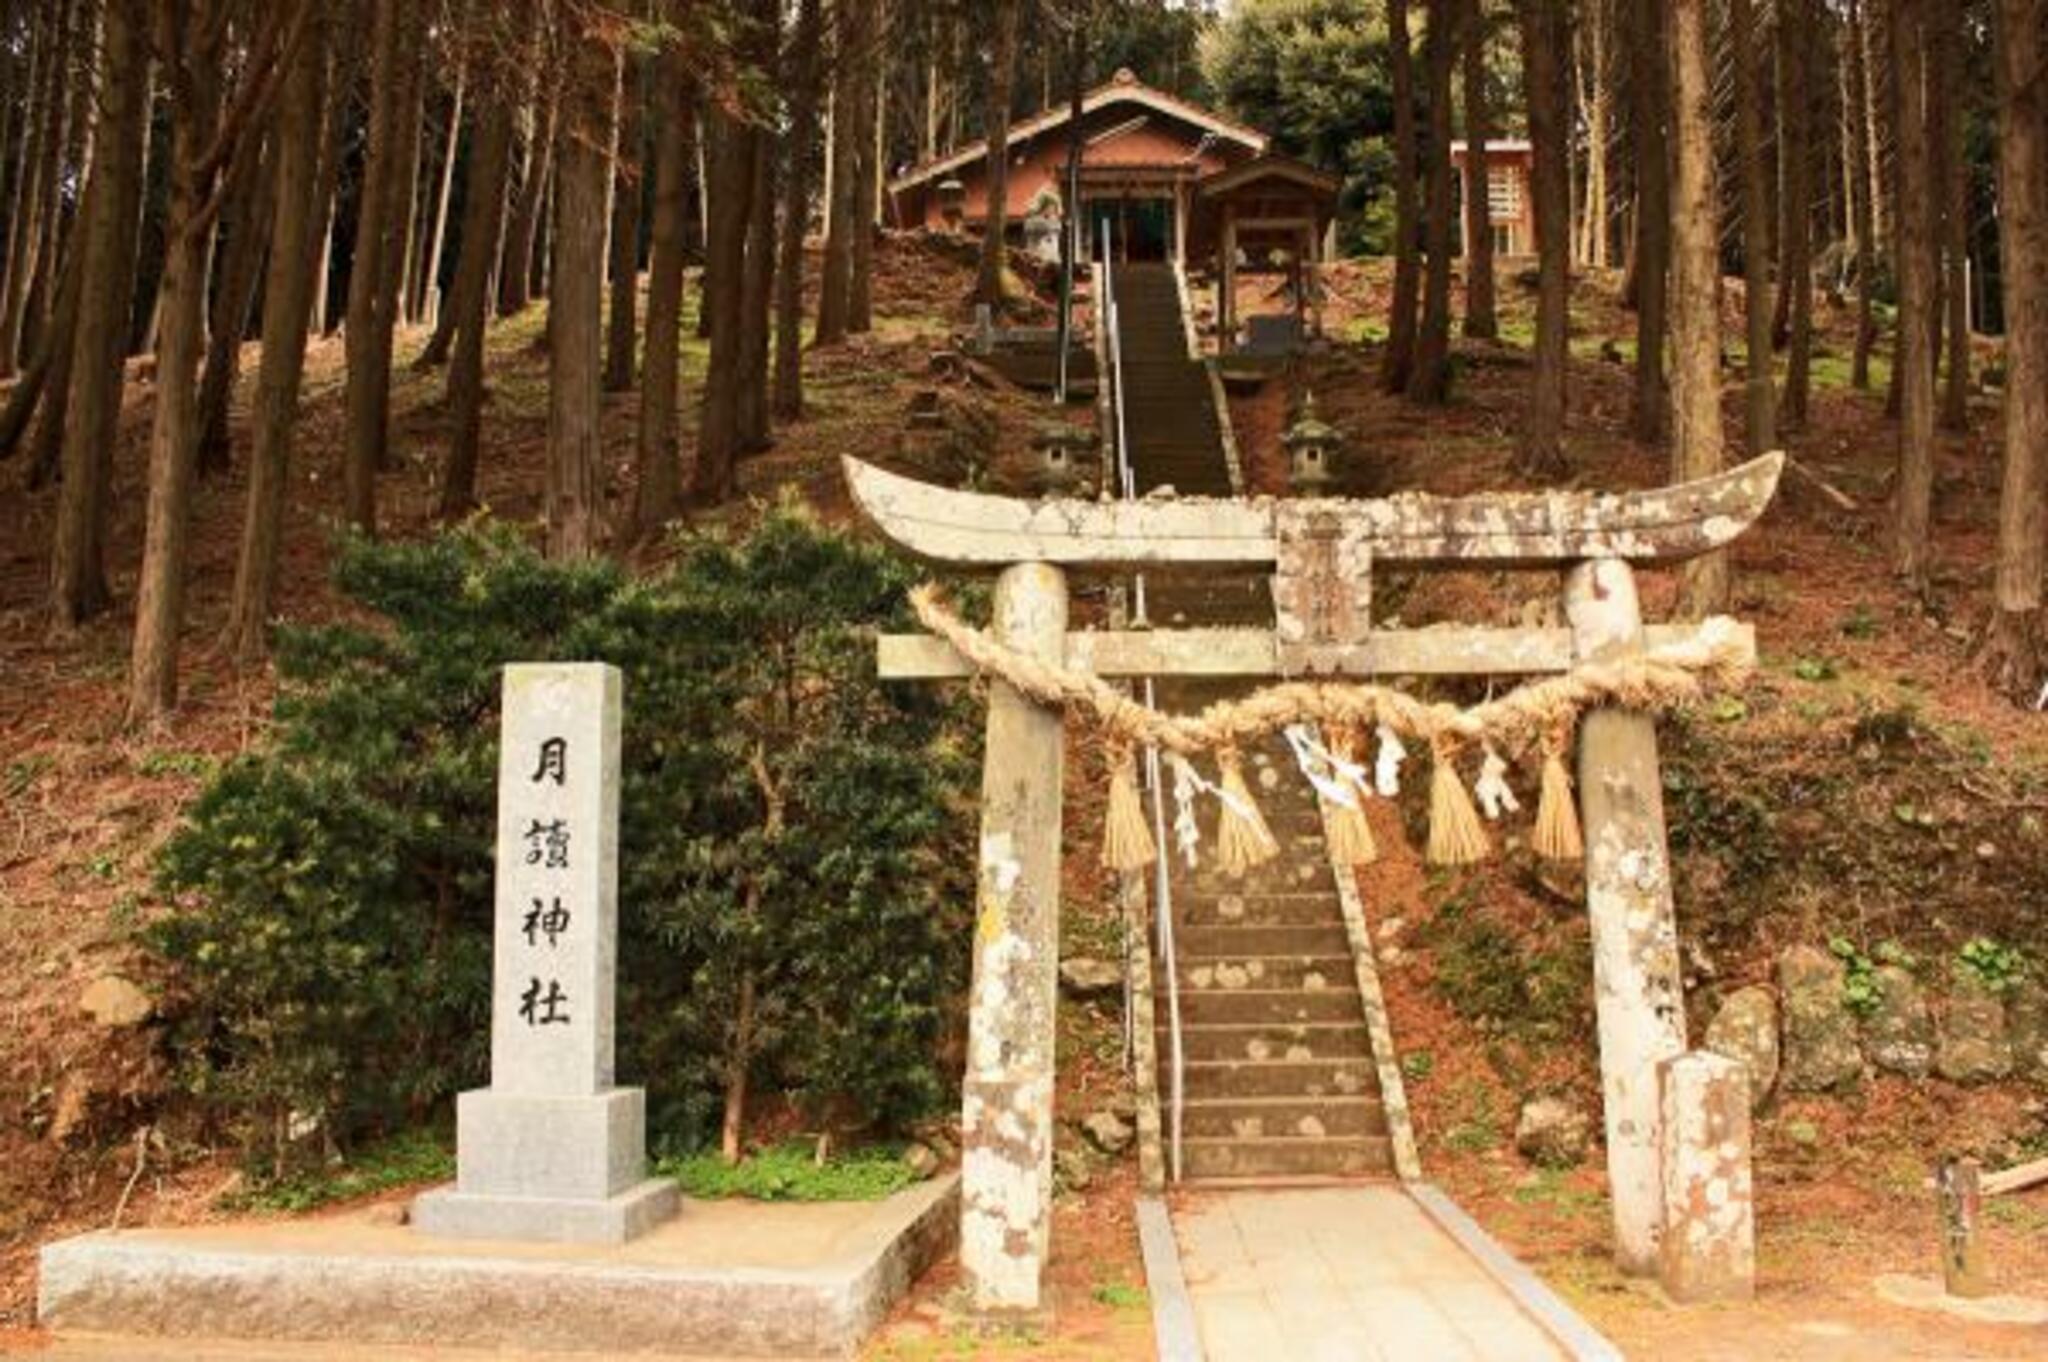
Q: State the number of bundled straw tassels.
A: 5